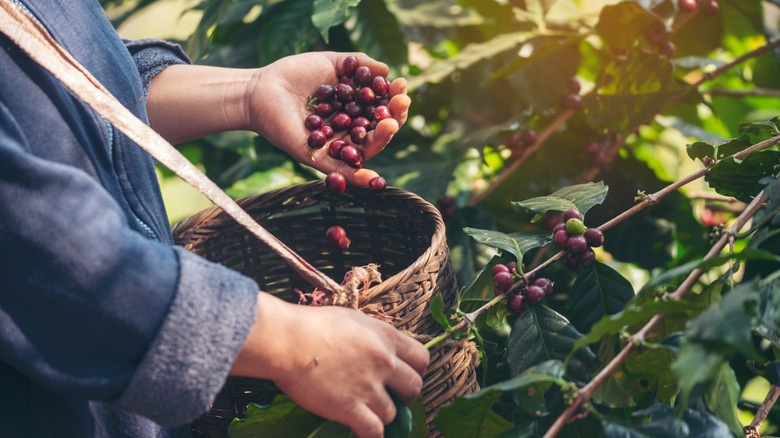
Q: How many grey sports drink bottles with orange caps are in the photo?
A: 0